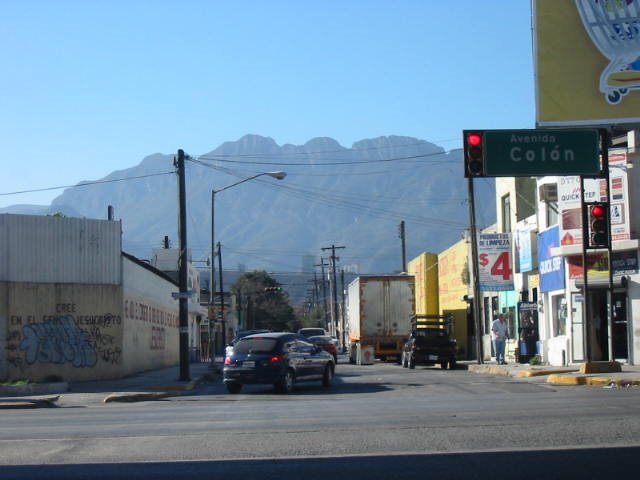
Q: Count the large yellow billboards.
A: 1